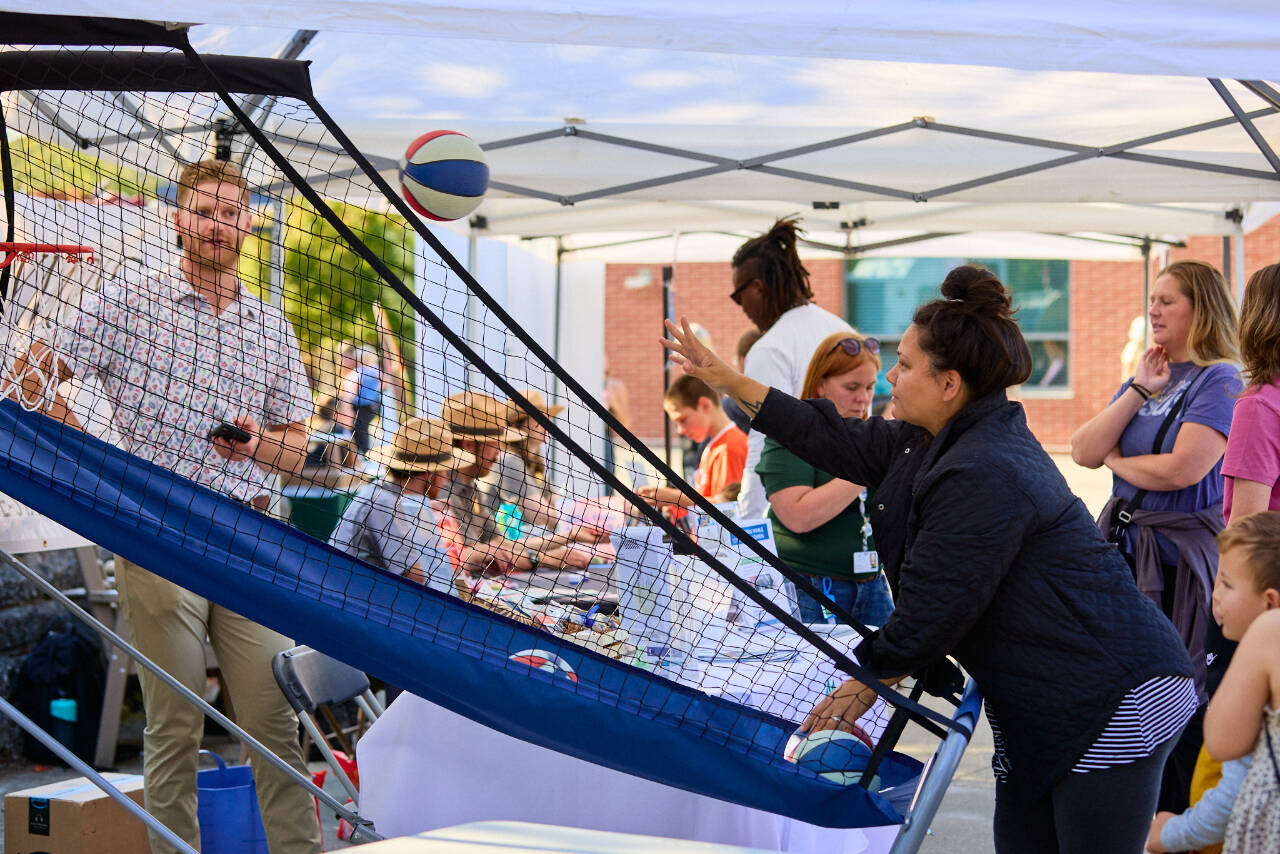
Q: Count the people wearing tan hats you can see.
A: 3